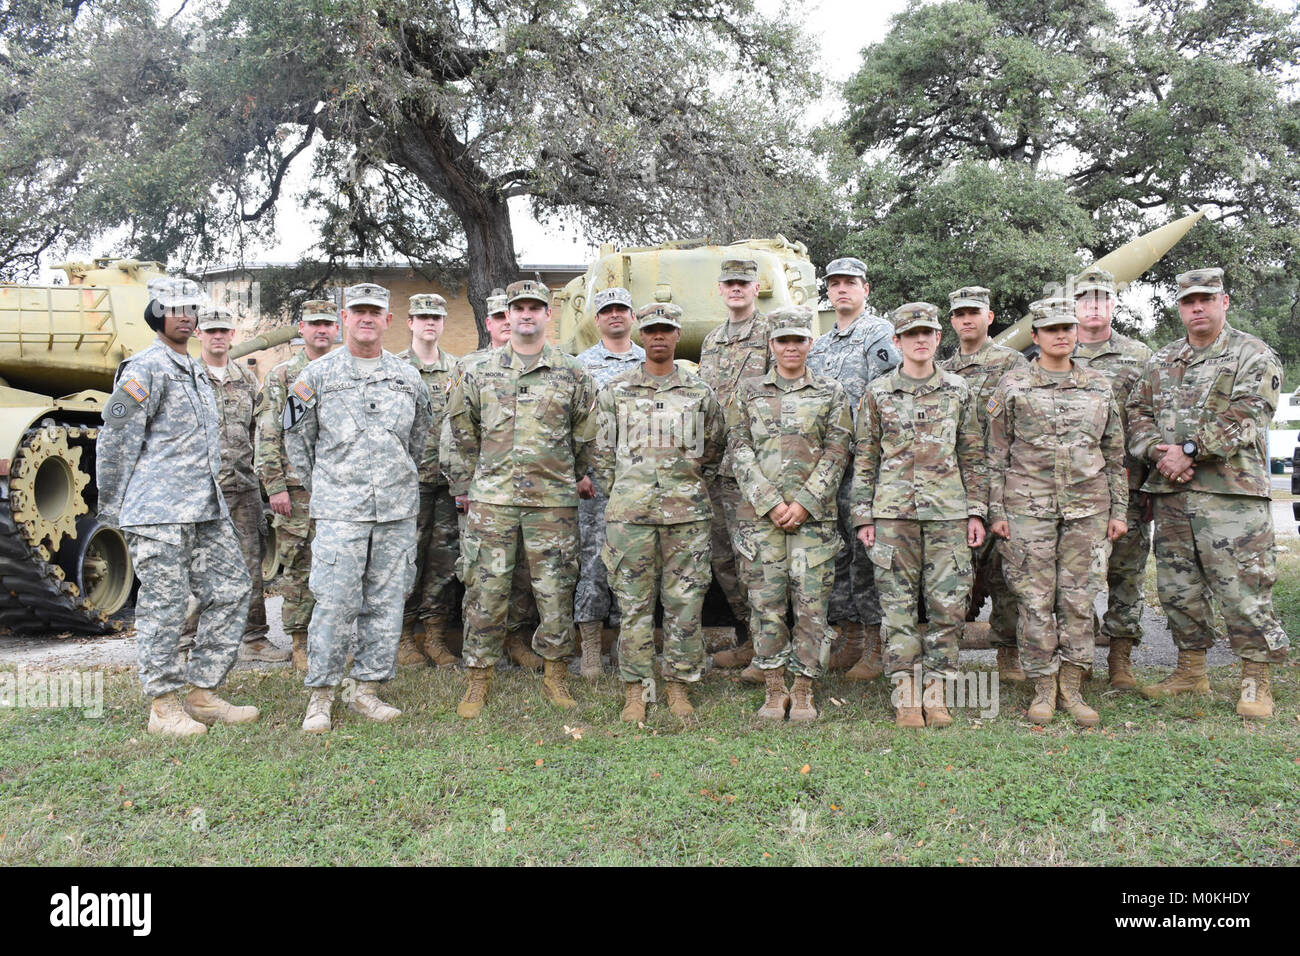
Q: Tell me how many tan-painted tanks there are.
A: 2